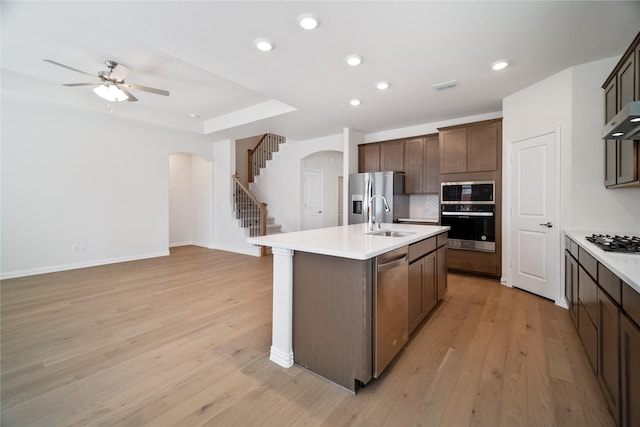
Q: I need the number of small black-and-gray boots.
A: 0